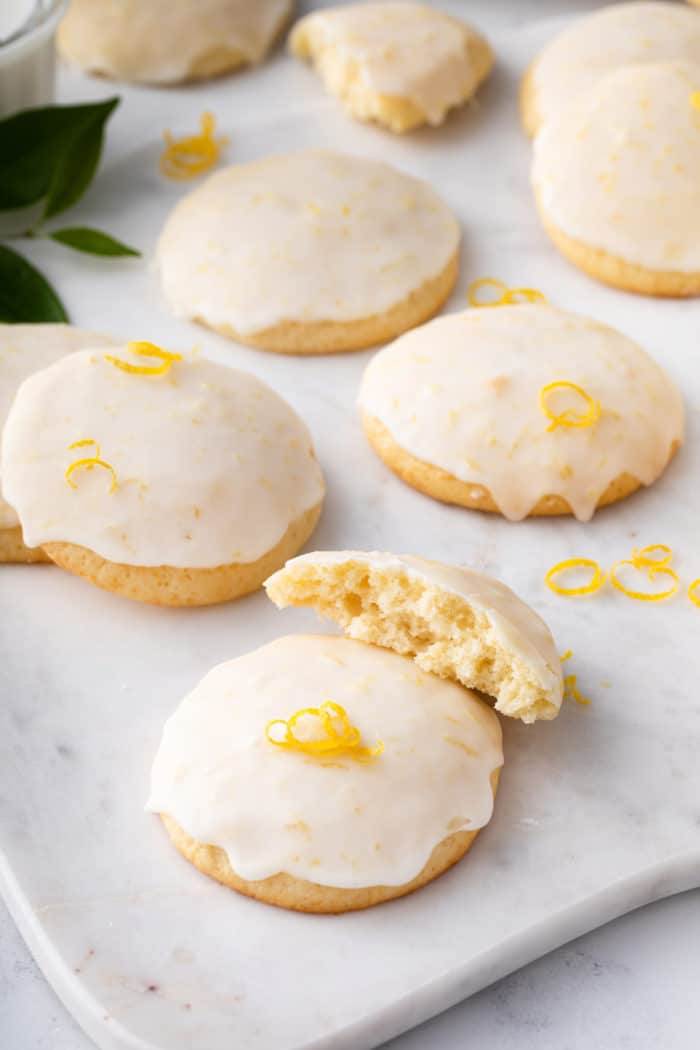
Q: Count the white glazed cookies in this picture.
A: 10